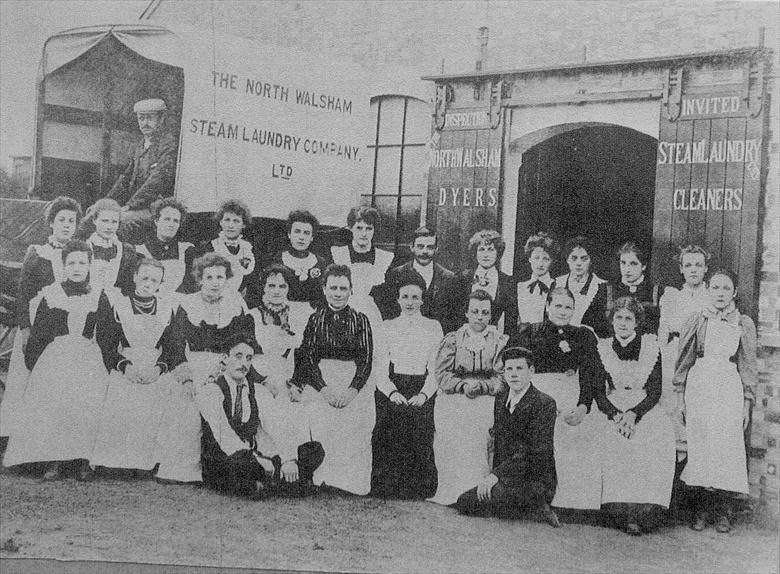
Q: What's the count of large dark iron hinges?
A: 4